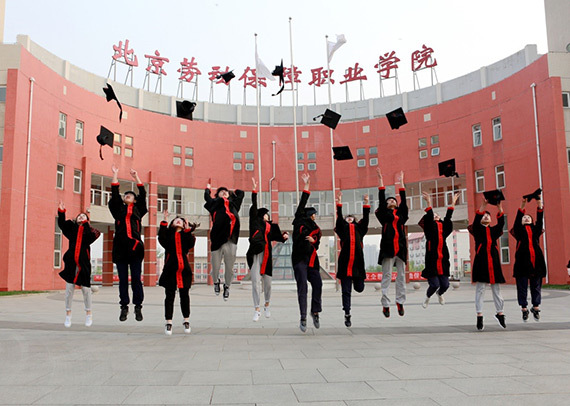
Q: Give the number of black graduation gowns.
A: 11